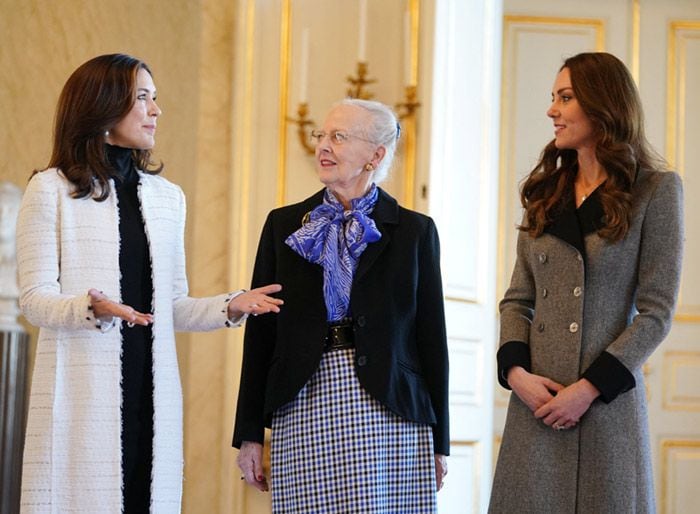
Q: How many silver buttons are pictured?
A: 6